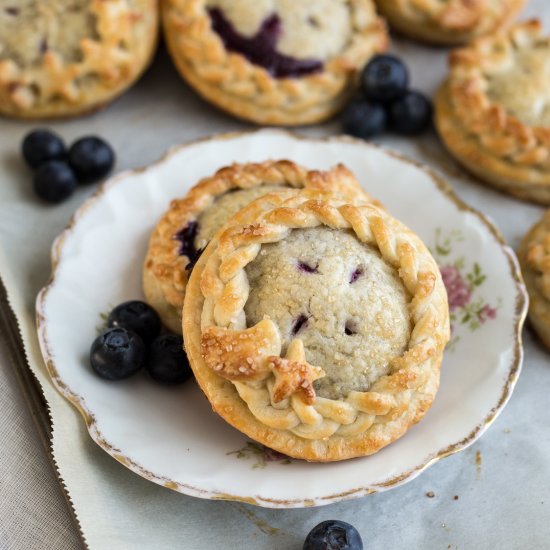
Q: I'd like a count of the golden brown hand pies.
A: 7